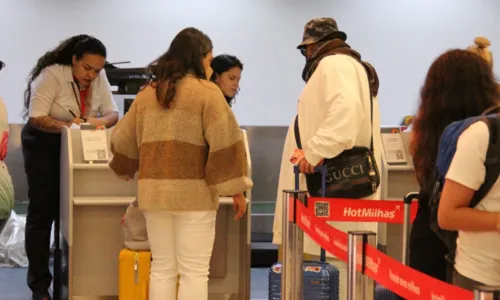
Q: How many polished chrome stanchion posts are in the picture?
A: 3